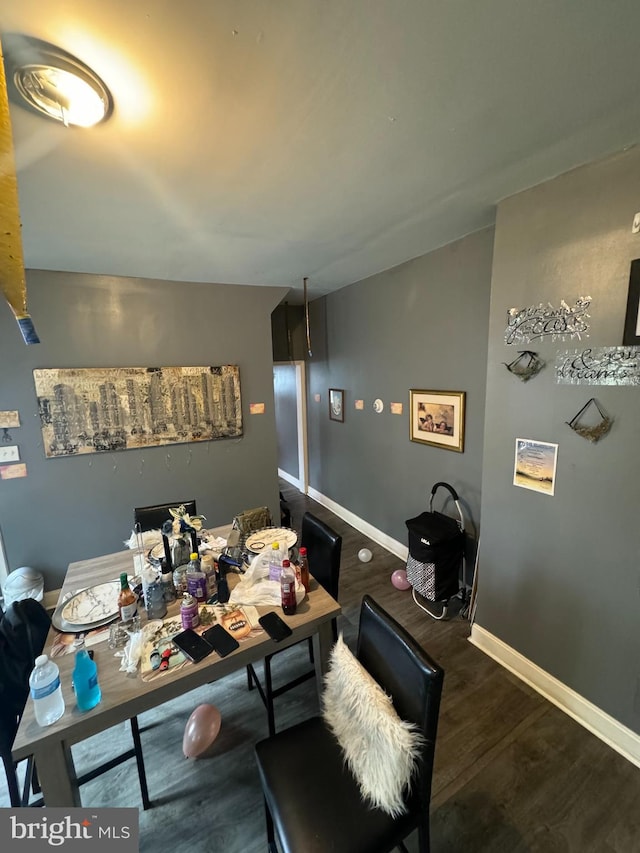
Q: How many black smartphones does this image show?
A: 3